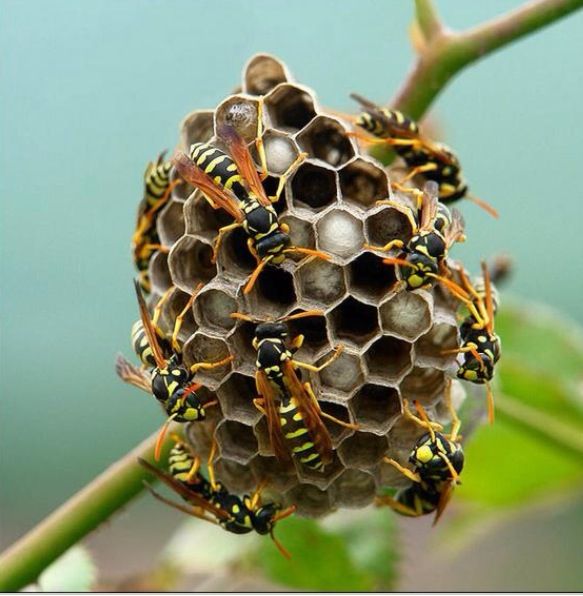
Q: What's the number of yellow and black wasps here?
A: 9